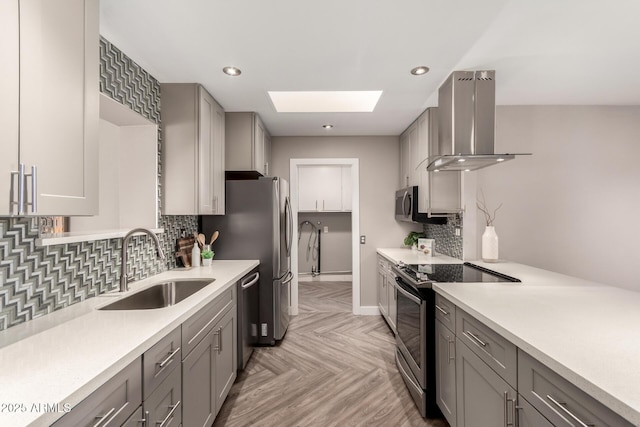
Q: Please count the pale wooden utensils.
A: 3